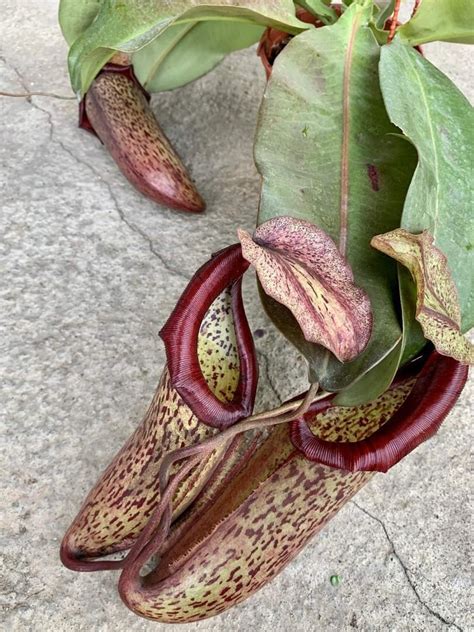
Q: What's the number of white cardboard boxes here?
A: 0